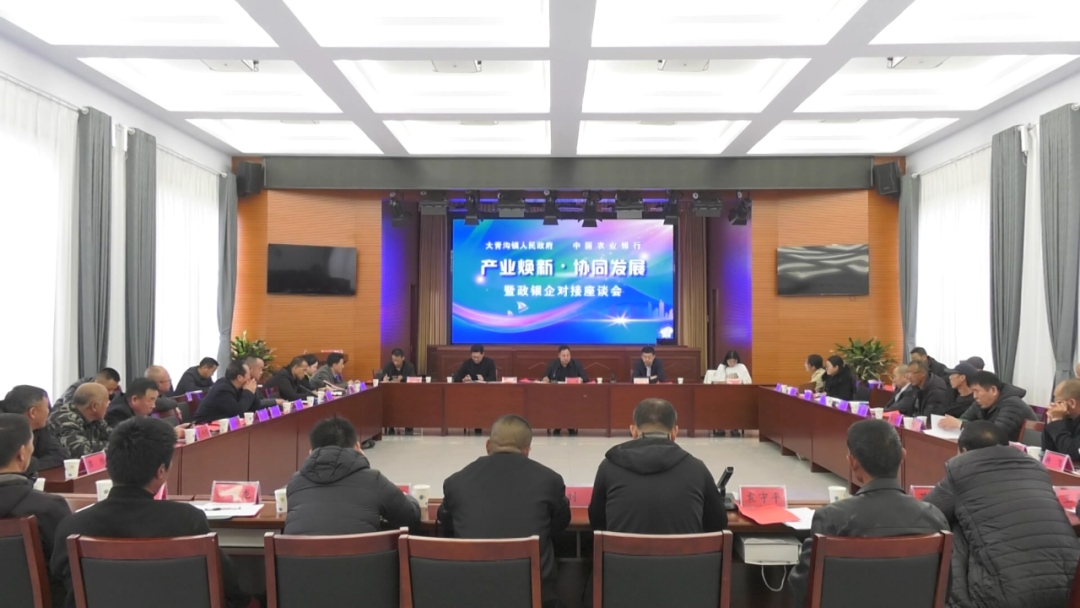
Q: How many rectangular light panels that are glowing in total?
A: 12